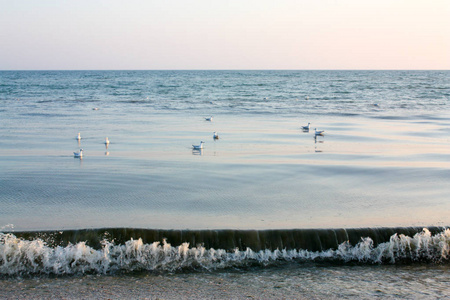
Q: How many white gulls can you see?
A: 8